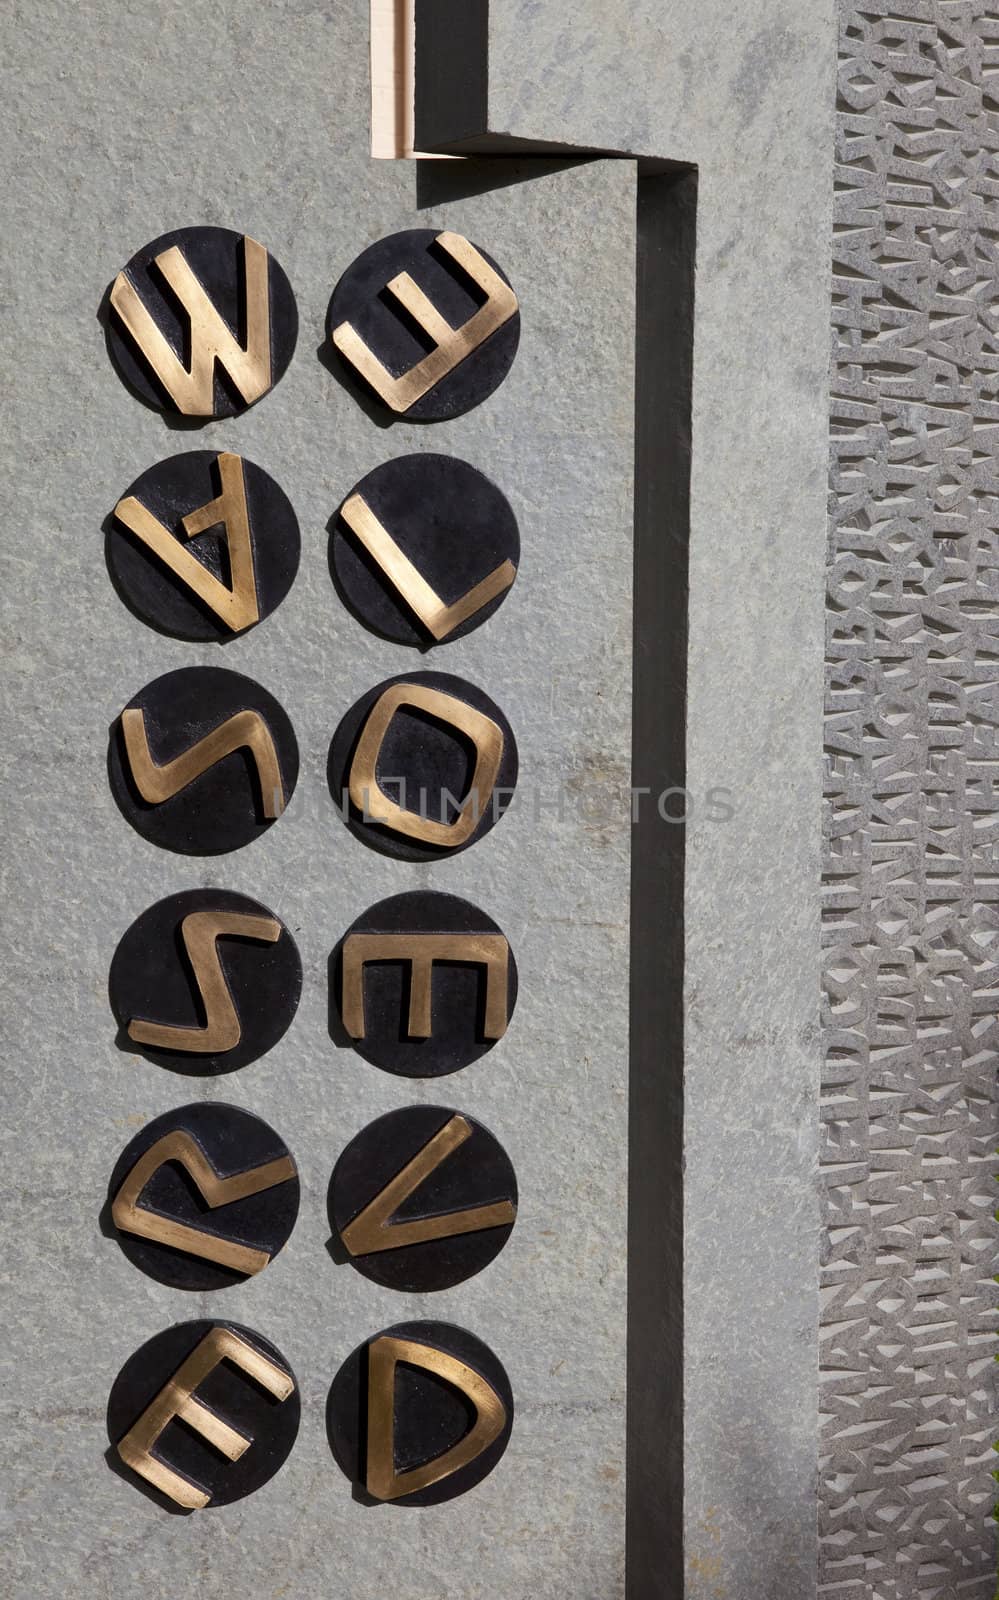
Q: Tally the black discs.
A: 12